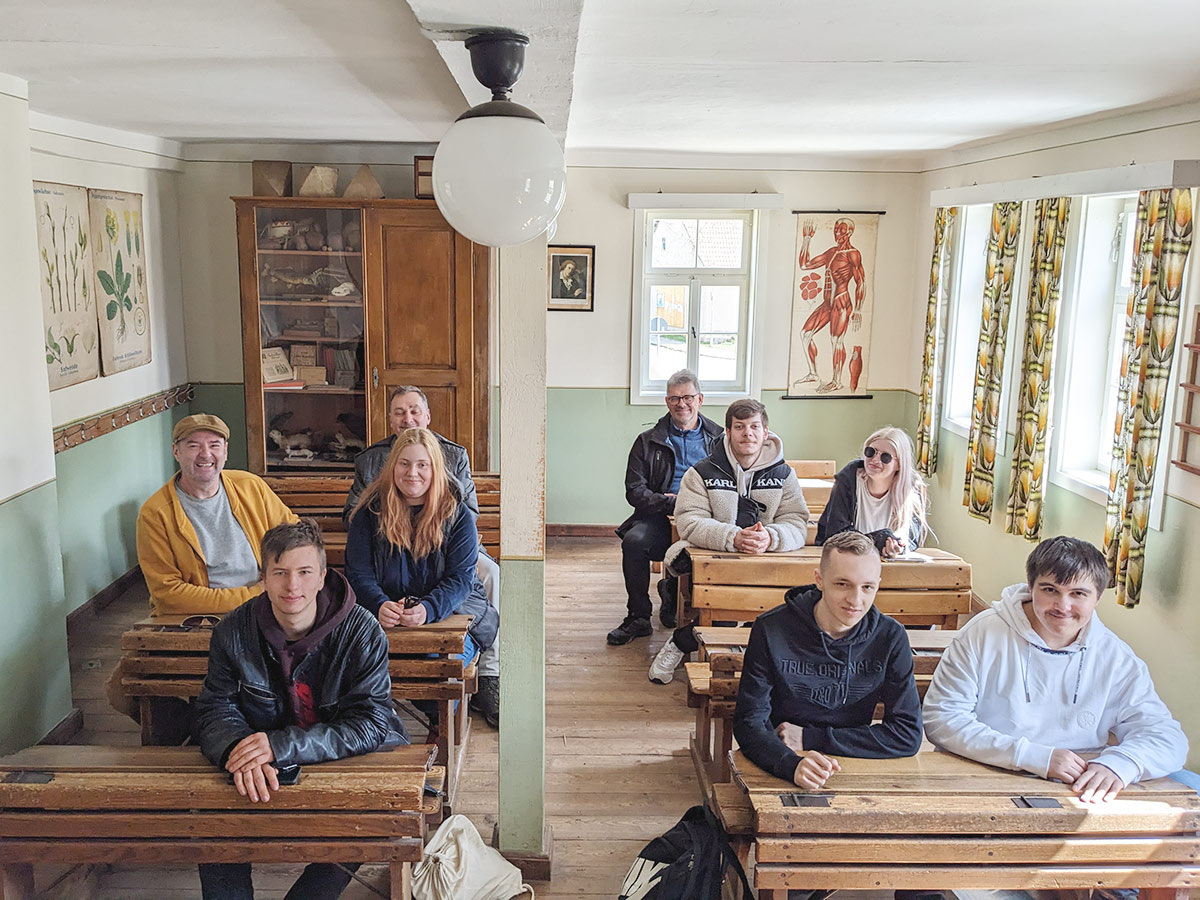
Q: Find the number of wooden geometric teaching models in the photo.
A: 3